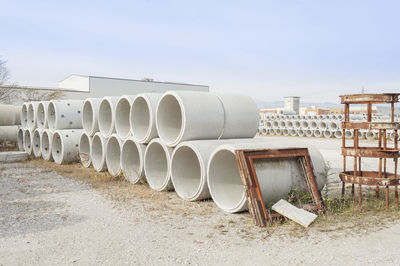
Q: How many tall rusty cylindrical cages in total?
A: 1